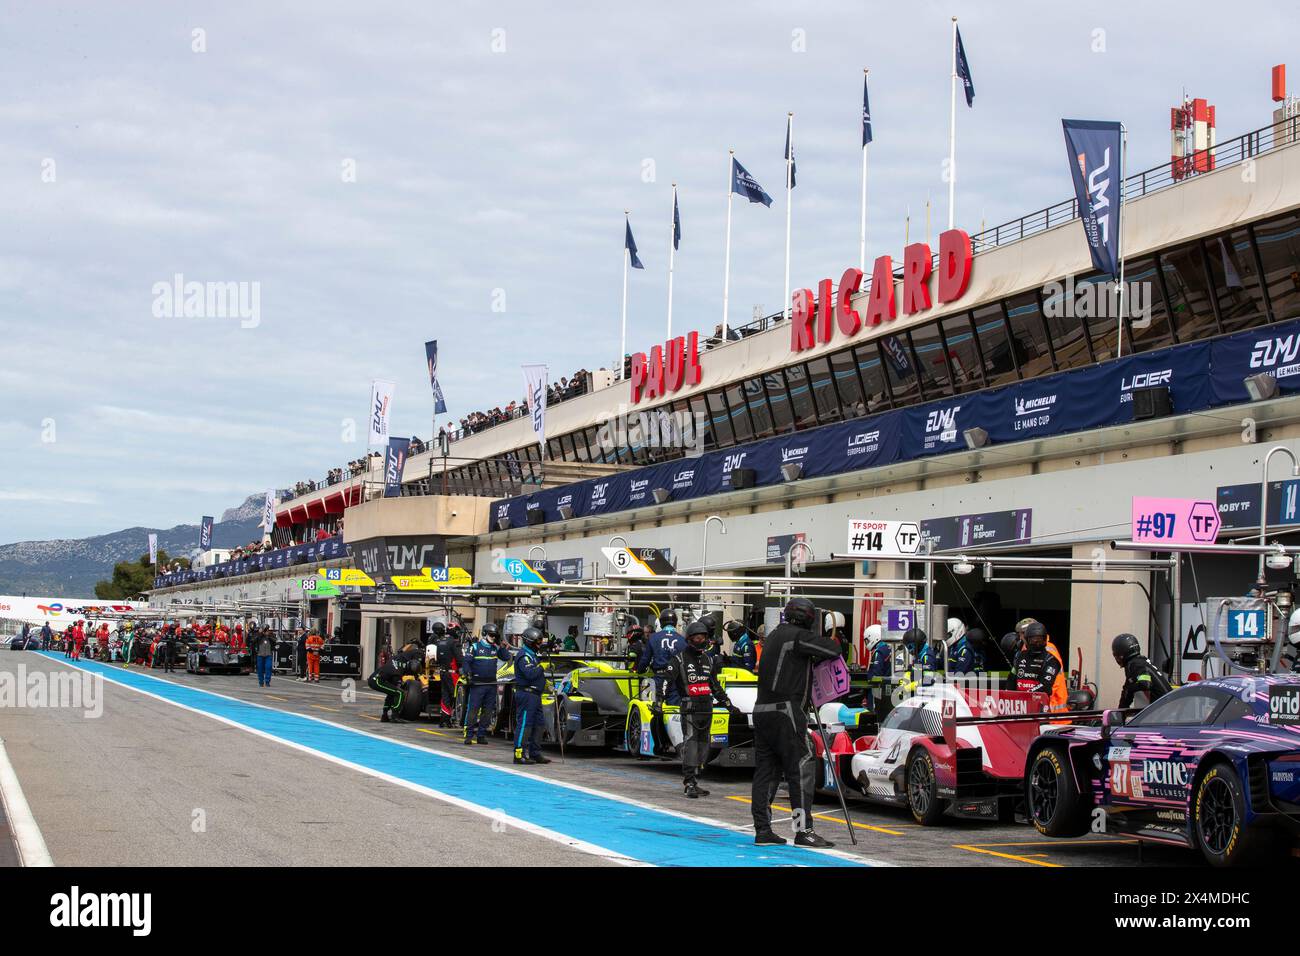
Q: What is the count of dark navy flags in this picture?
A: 10